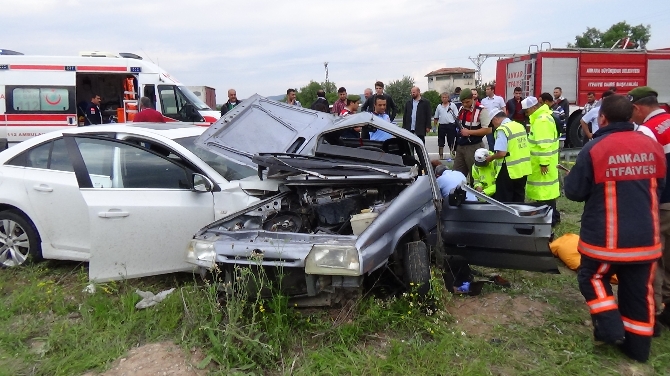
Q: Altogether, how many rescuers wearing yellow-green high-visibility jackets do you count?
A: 3